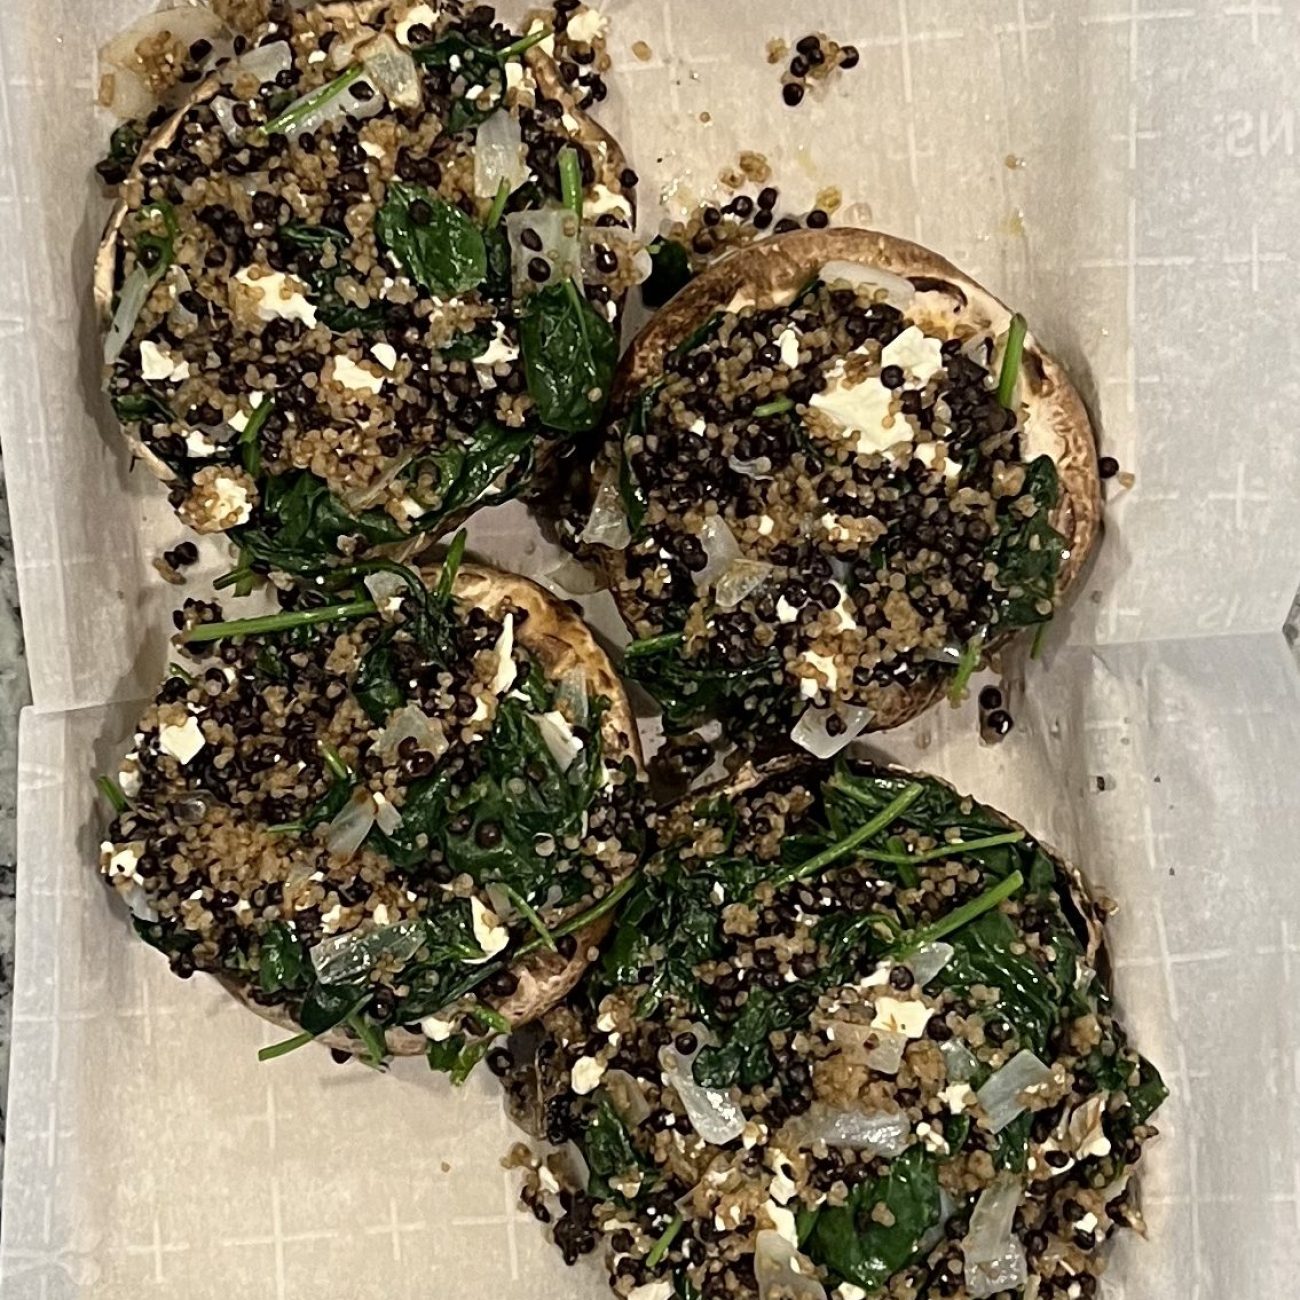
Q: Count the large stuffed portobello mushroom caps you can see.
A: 4